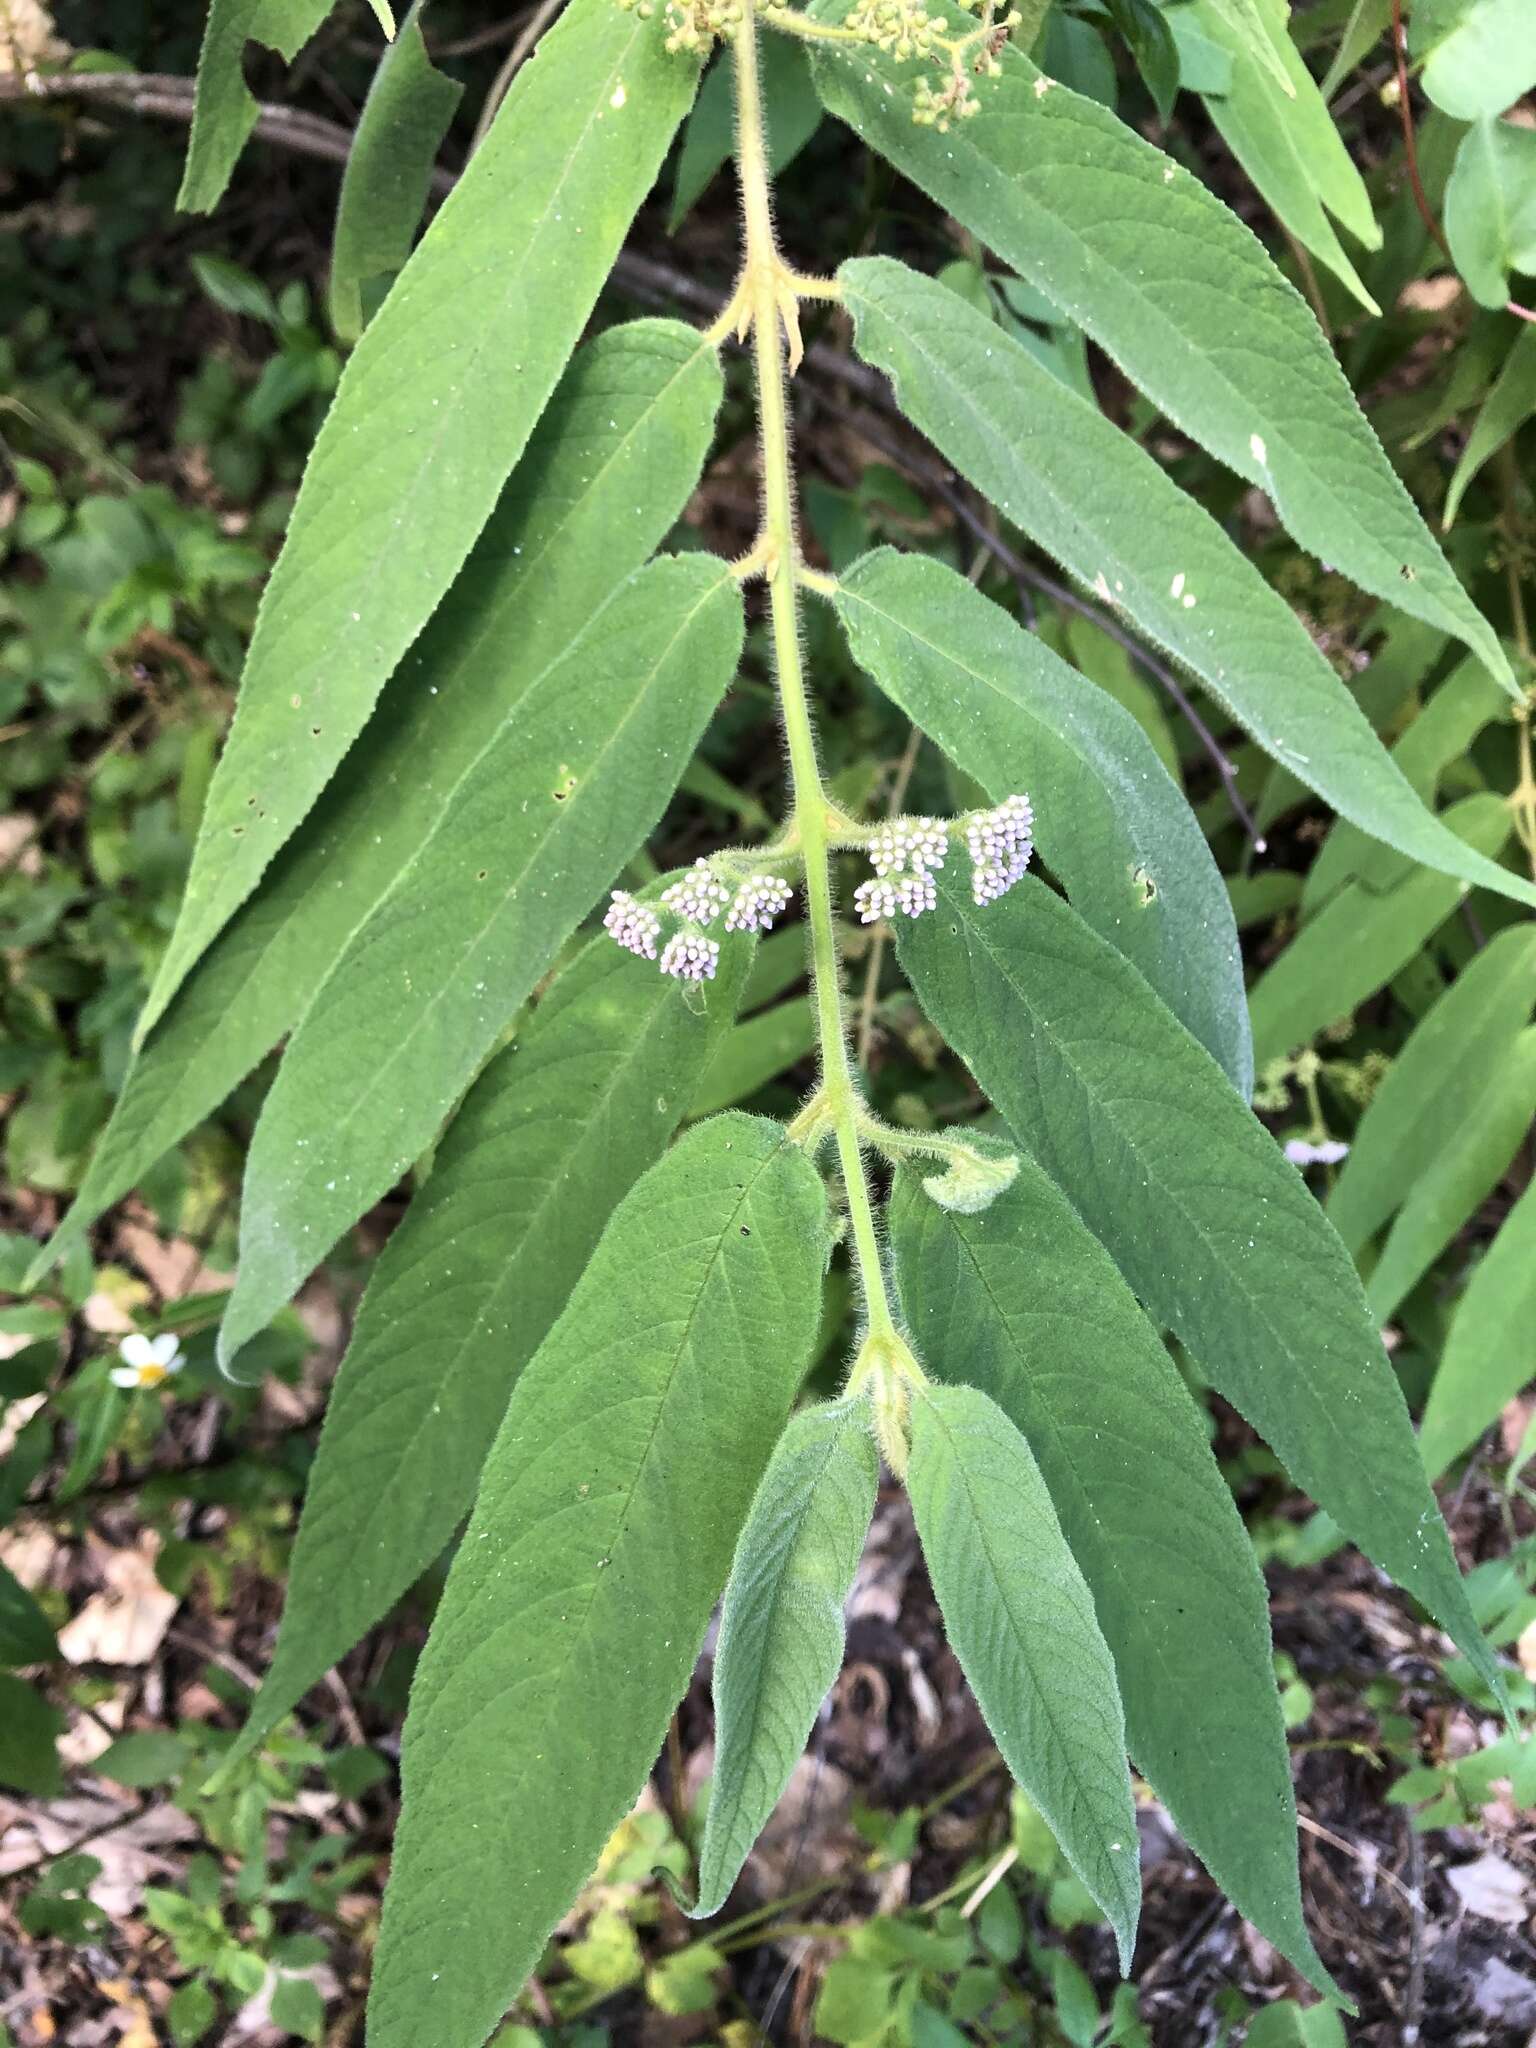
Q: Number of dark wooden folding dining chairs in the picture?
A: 0